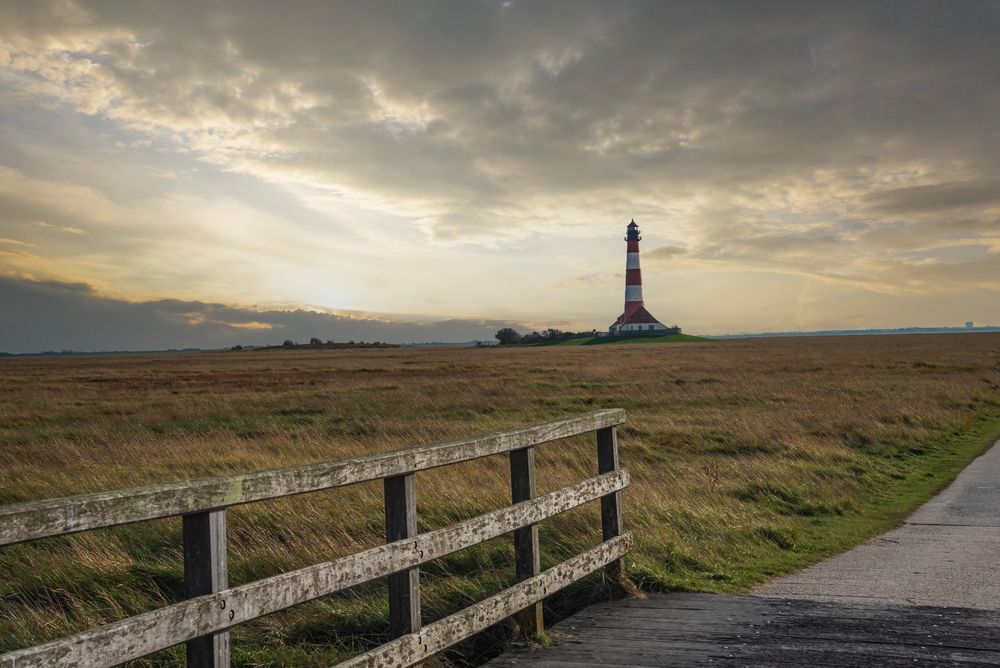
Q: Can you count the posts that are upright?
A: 4